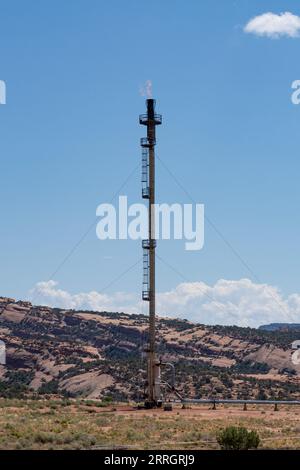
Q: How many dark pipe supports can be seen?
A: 4